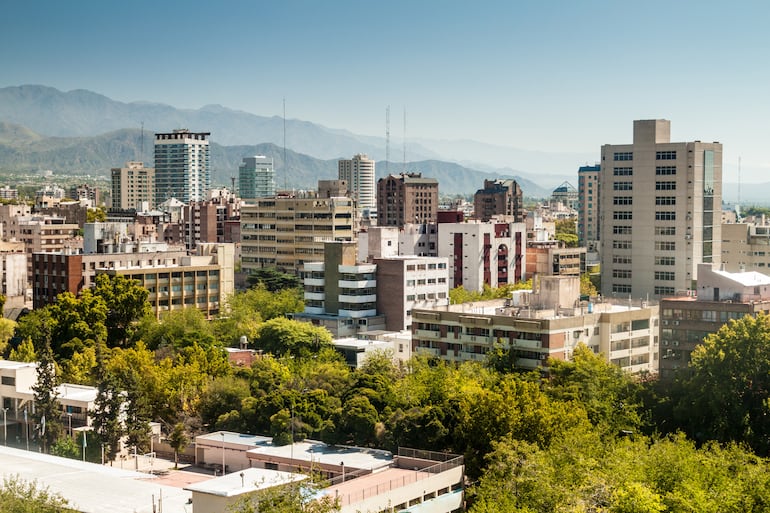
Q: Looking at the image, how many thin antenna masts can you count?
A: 5